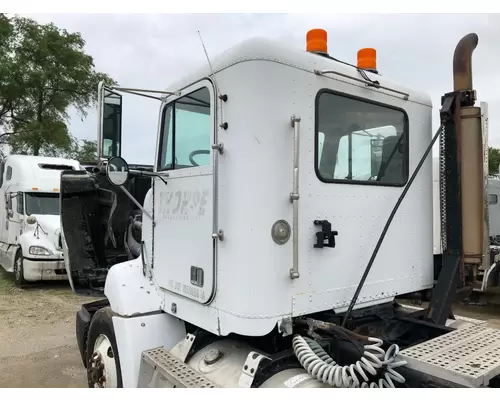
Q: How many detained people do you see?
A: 0